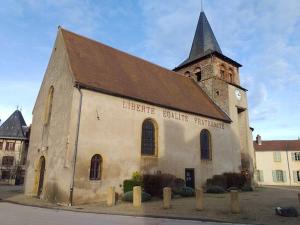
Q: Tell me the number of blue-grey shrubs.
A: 4